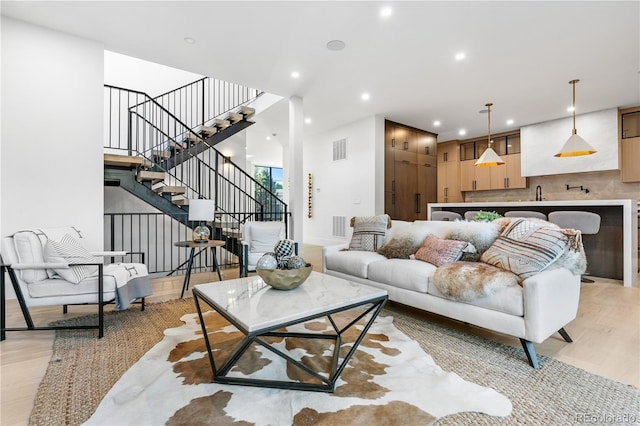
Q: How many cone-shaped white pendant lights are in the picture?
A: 2